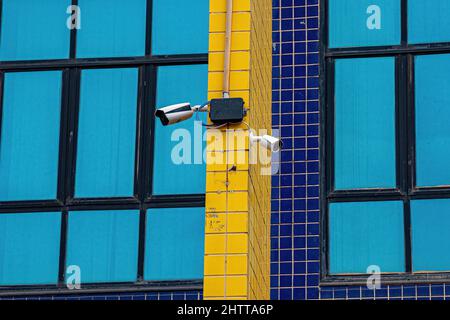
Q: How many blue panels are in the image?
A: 15